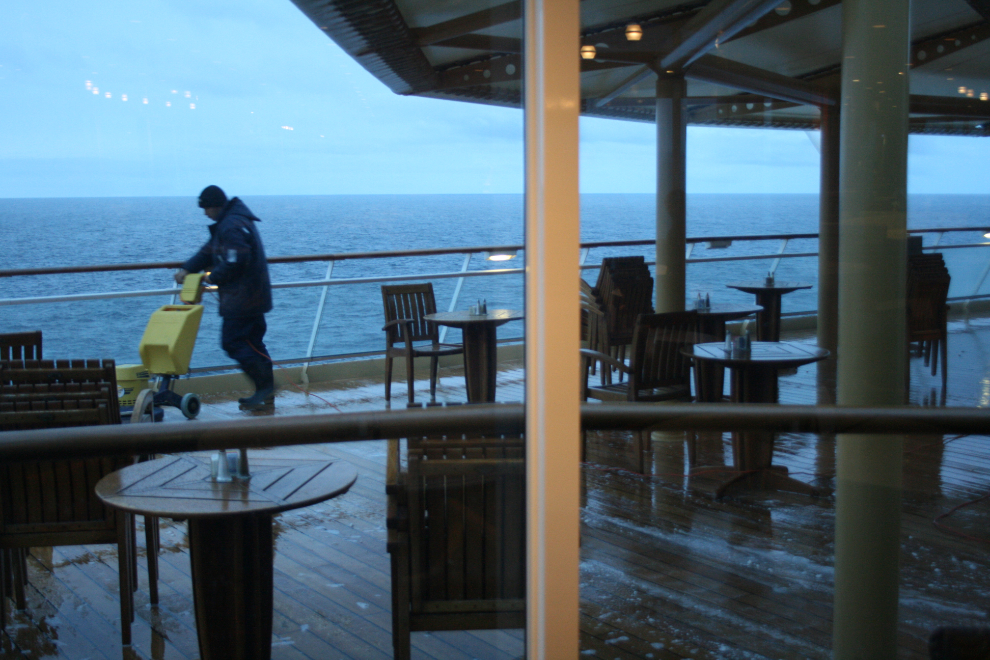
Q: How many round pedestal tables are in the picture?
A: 5